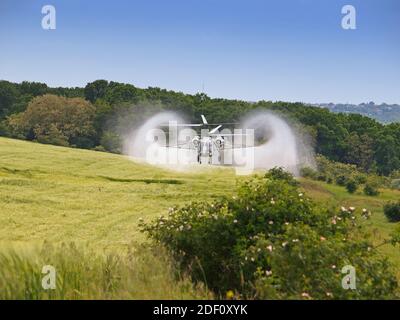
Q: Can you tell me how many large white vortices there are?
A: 2